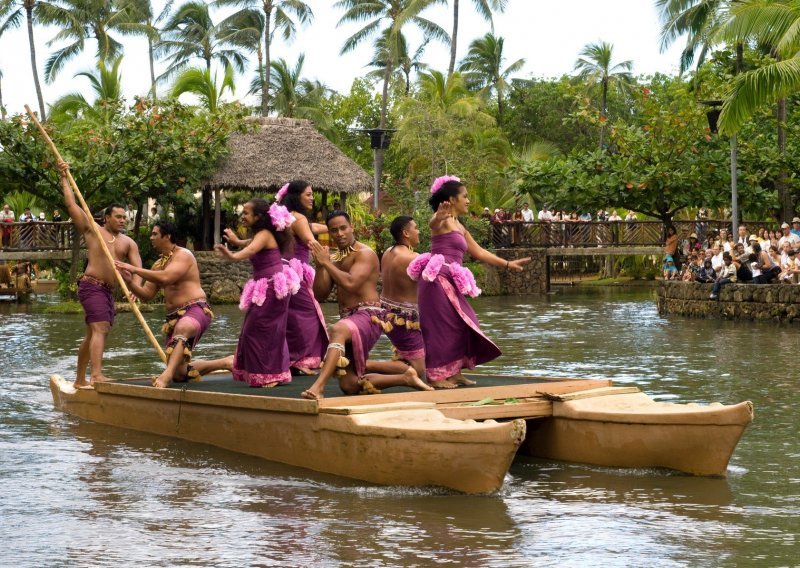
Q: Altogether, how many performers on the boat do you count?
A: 7